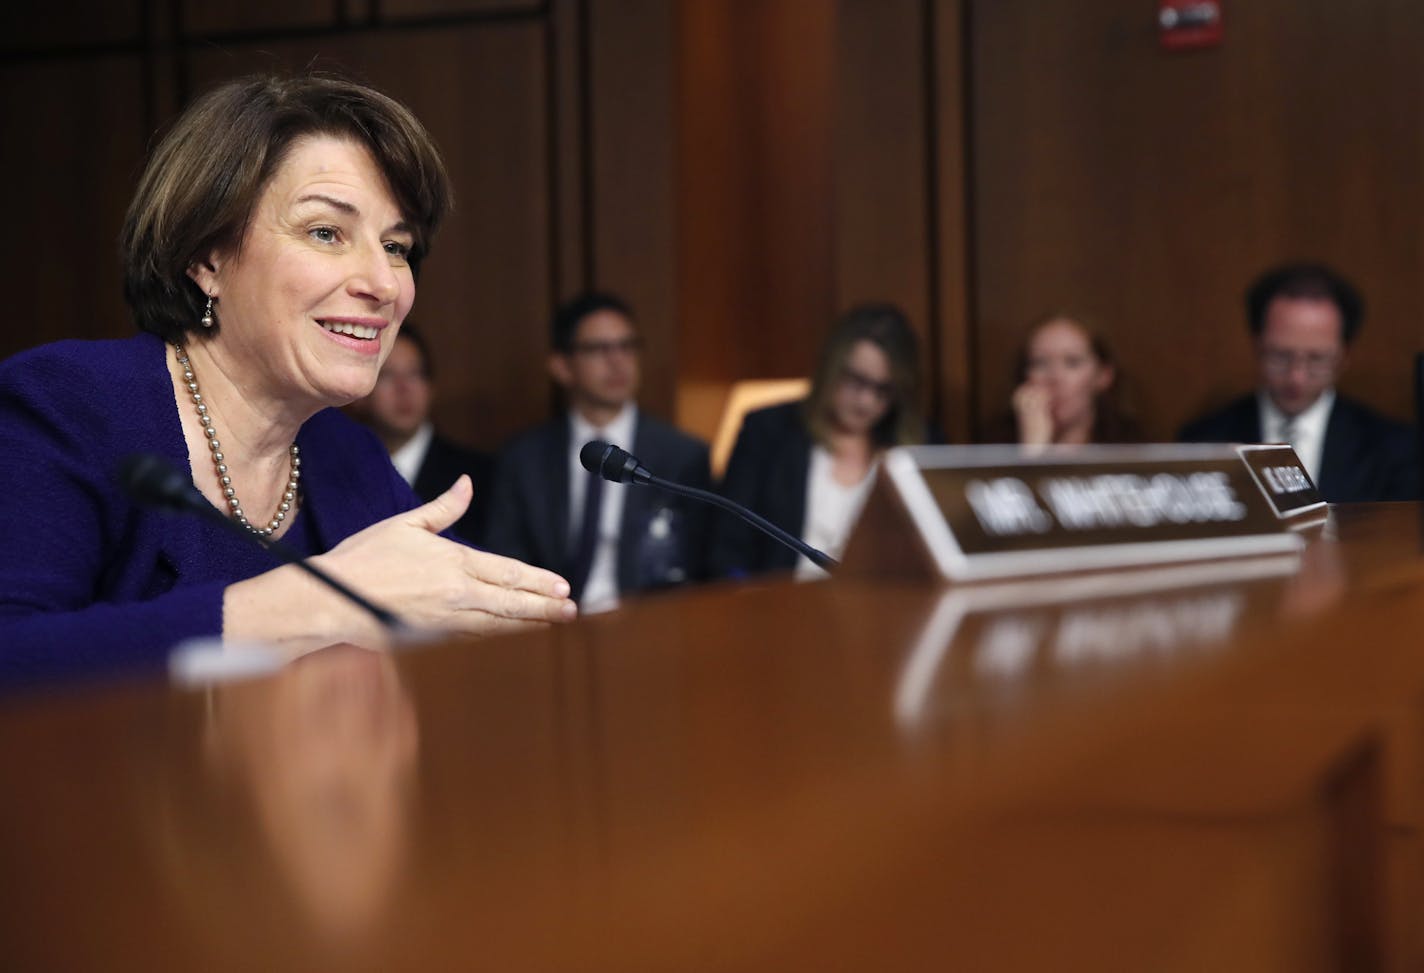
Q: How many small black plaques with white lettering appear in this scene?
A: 2